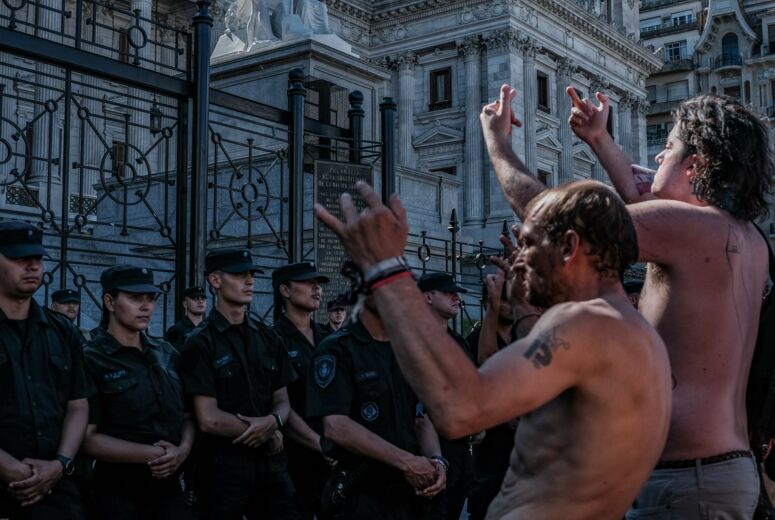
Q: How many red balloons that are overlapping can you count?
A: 0